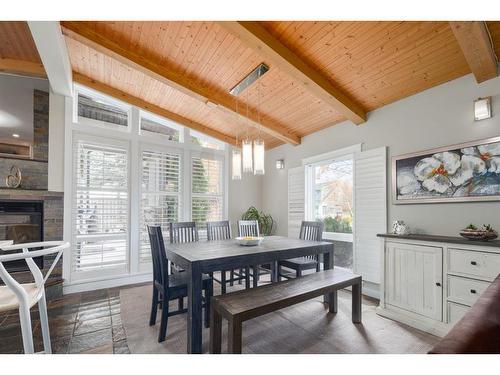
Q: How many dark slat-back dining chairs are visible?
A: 5